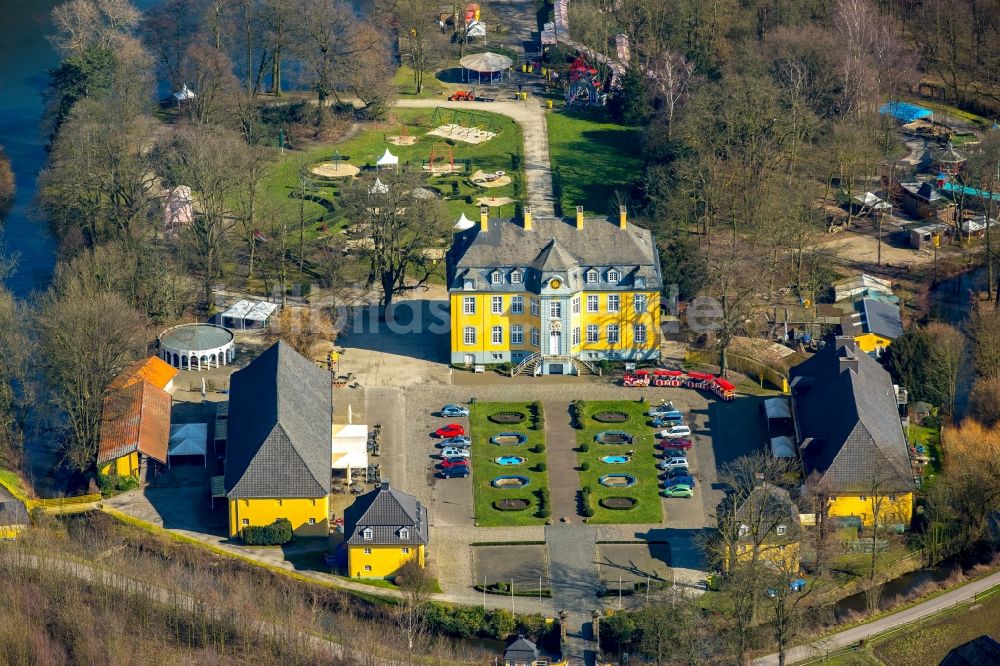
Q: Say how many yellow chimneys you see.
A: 4